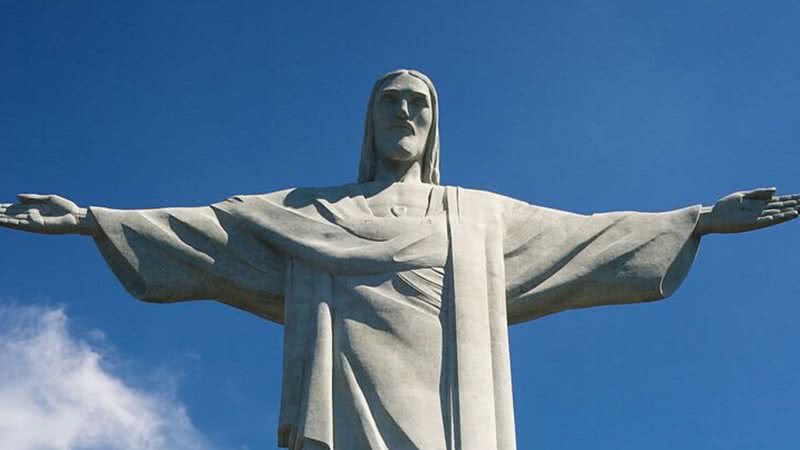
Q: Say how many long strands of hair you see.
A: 2